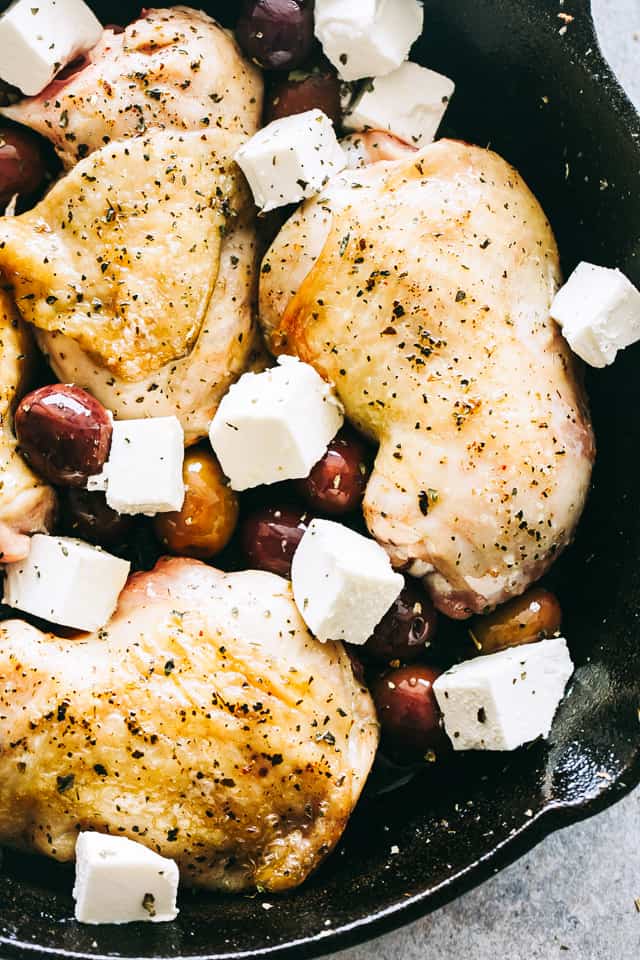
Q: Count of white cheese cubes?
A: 11